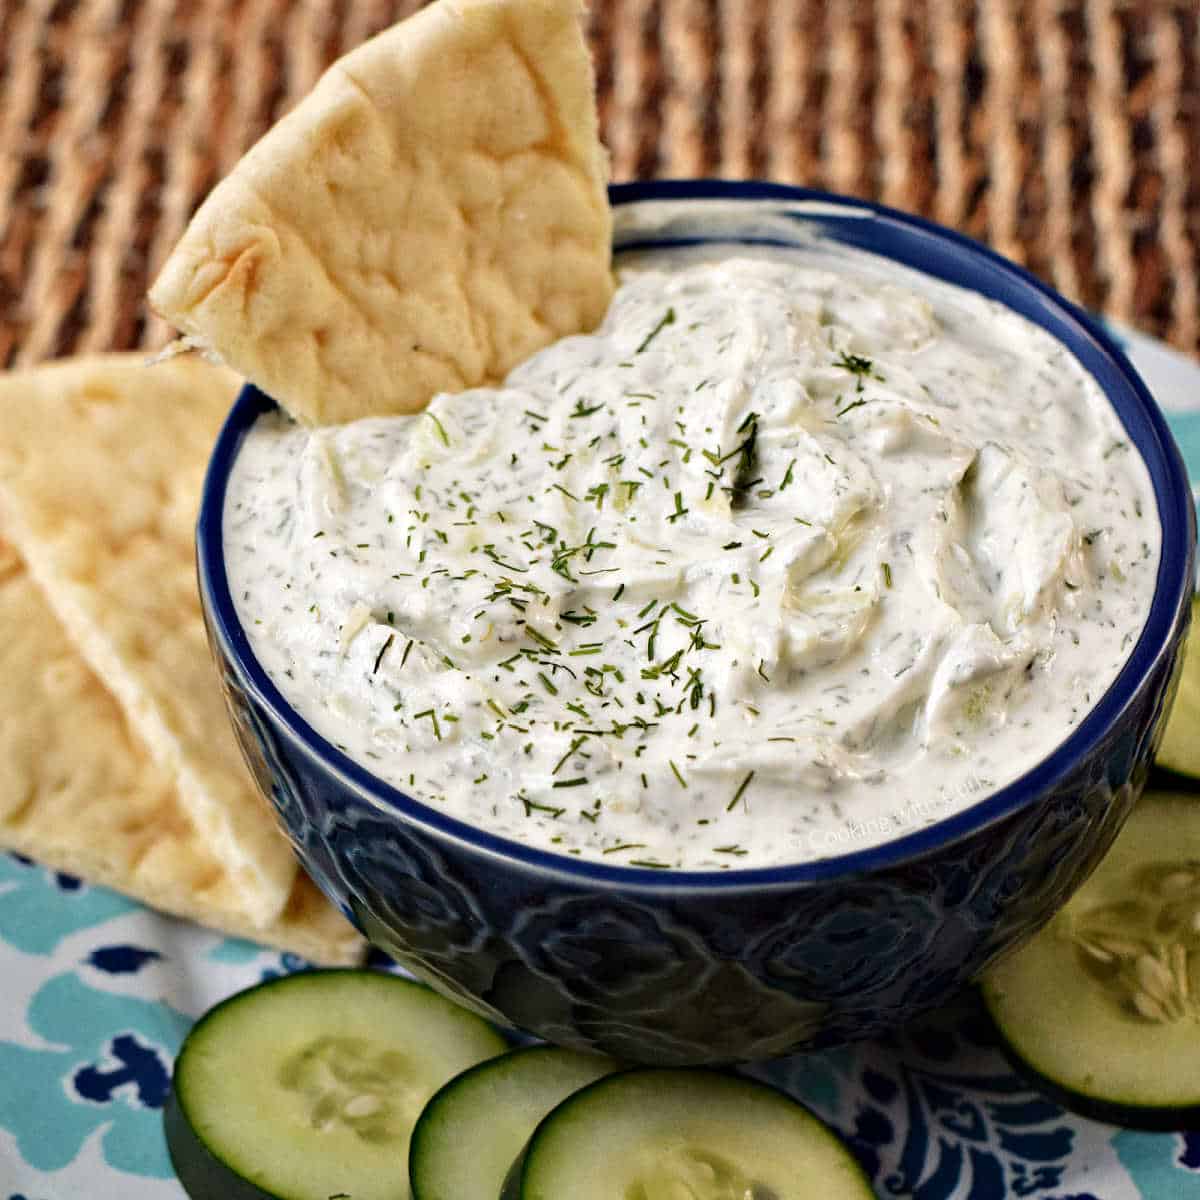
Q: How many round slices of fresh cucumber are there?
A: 5